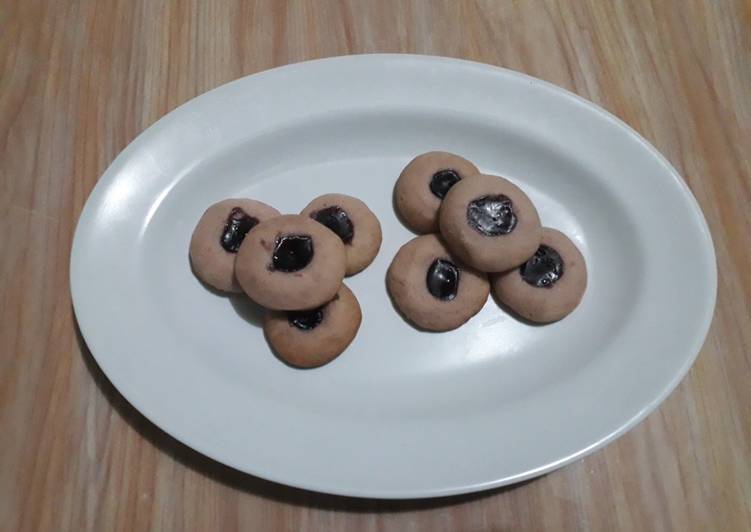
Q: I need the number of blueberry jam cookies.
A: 8